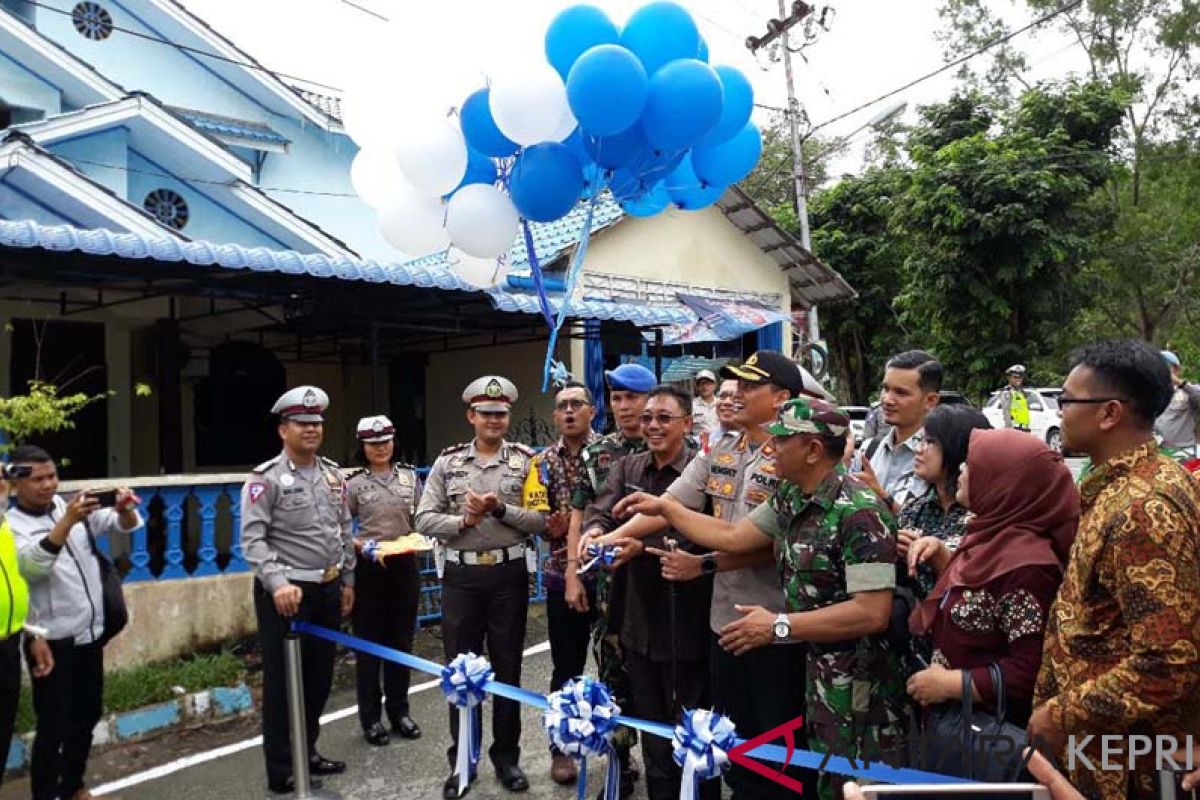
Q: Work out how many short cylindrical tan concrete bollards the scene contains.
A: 0